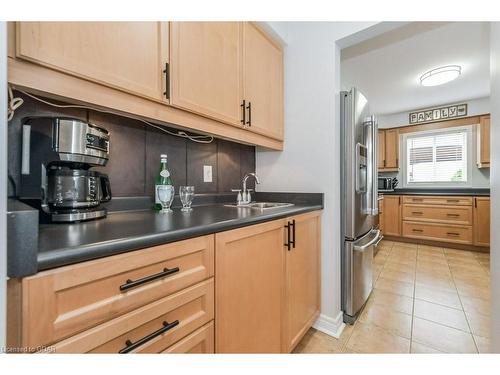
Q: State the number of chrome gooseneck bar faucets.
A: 1